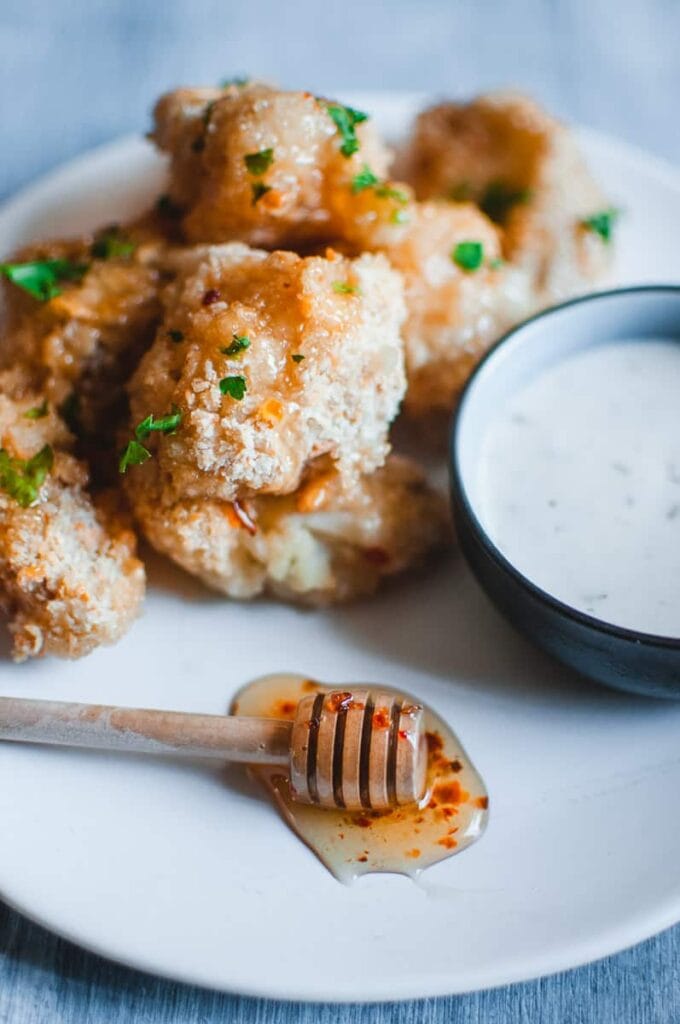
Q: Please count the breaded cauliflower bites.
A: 7